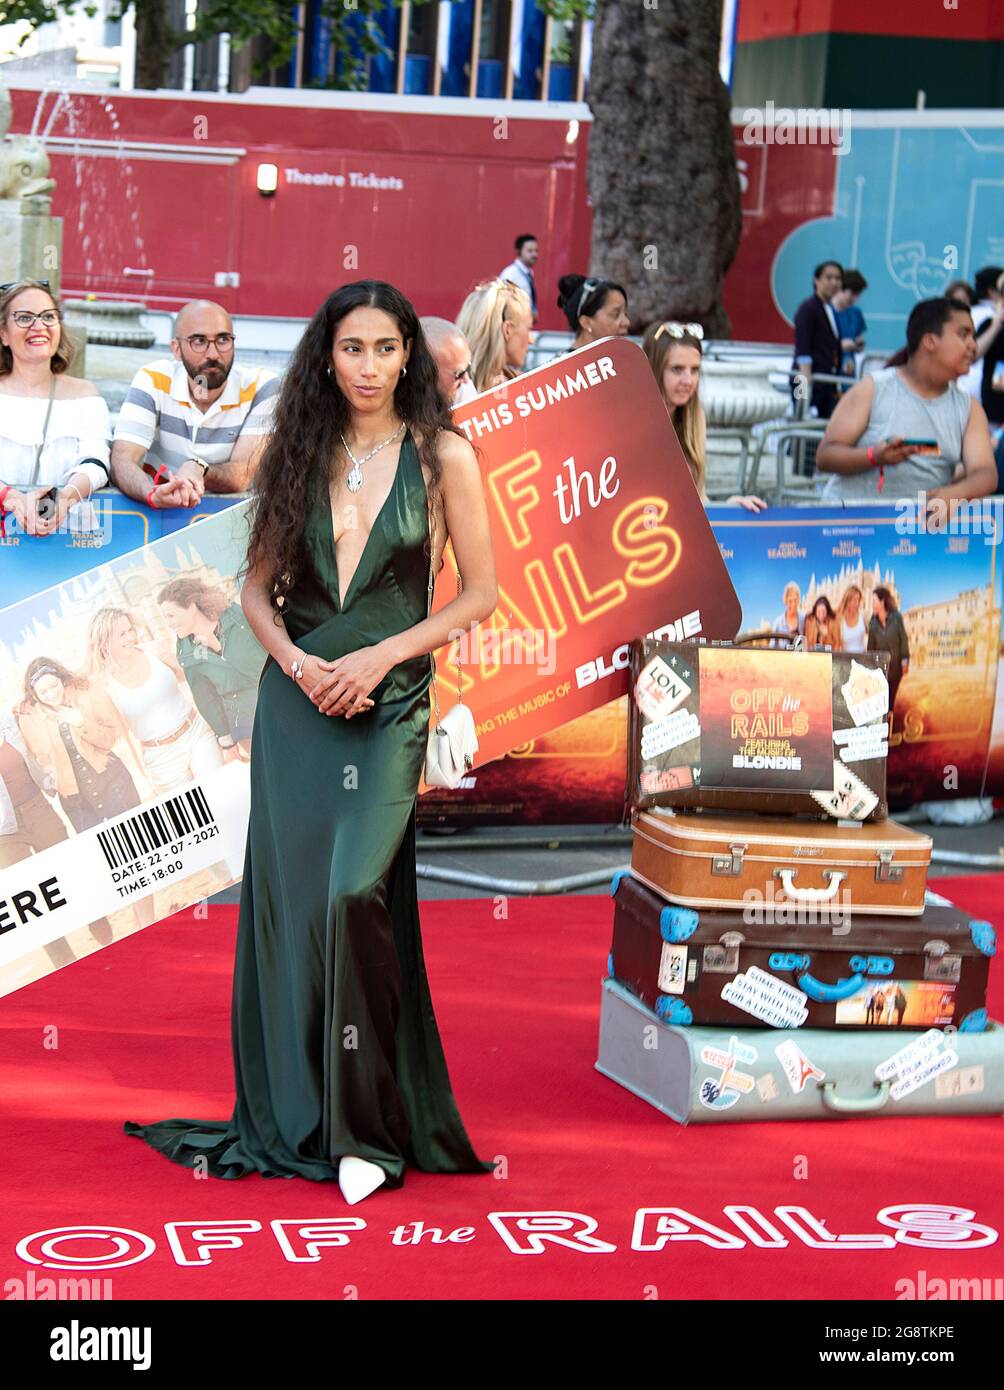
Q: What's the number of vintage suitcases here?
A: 4